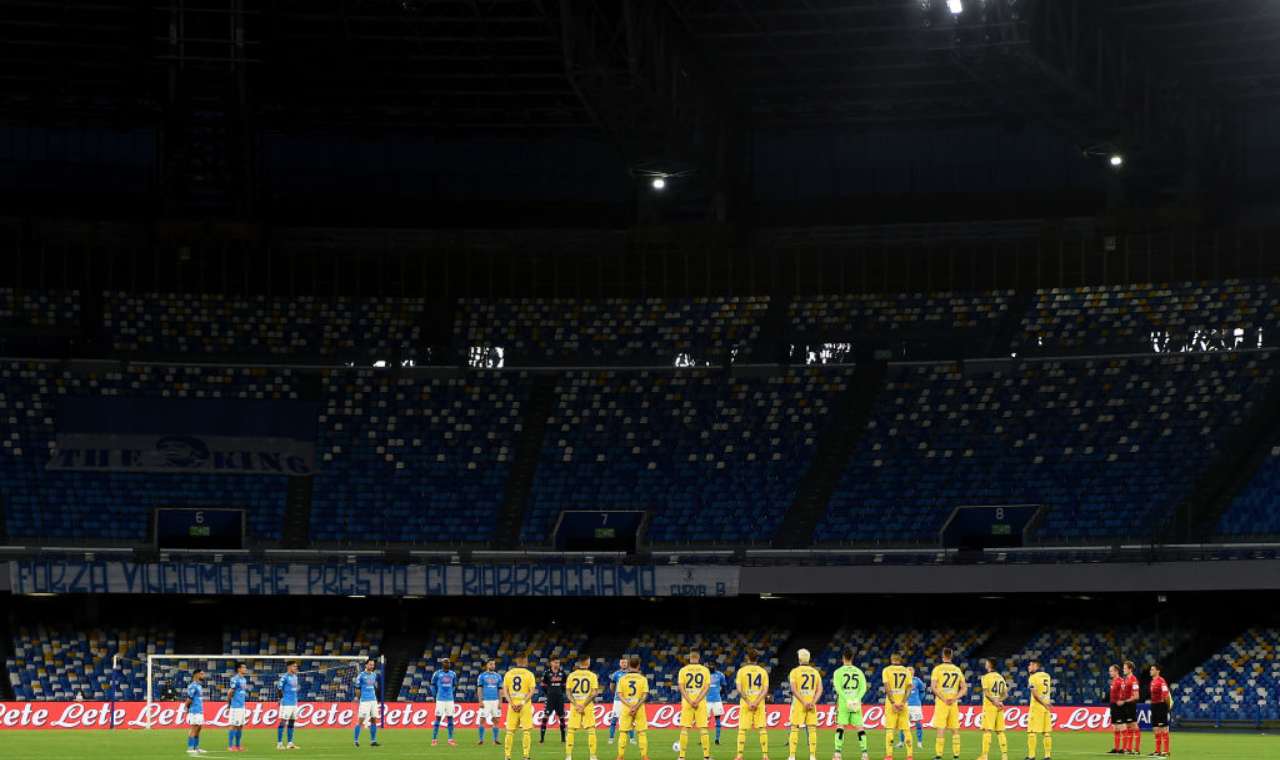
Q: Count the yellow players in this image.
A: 10